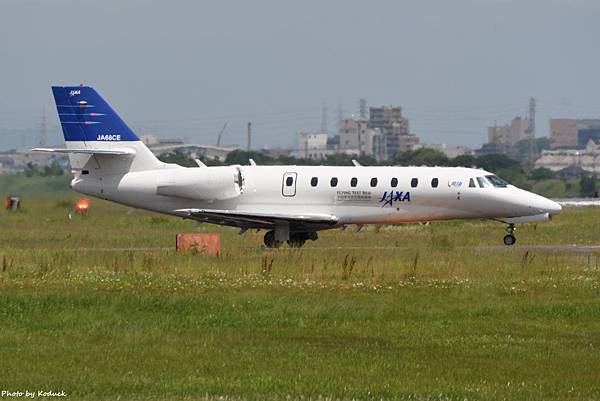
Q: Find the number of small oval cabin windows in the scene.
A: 8